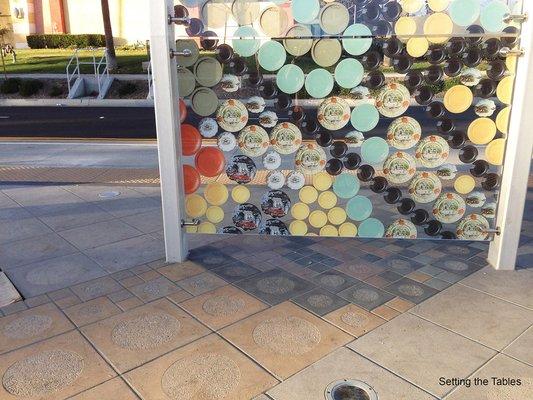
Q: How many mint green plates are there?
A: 14